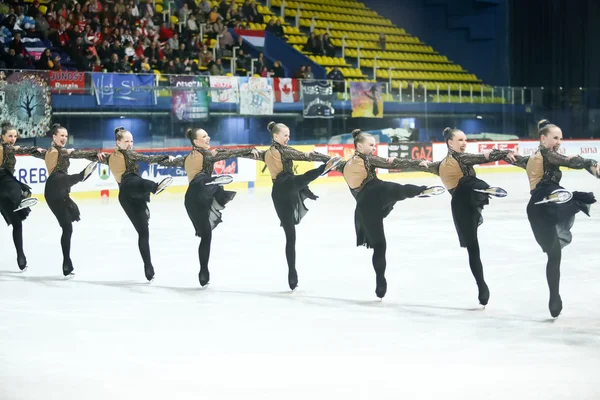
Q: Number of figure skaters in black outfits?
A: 8